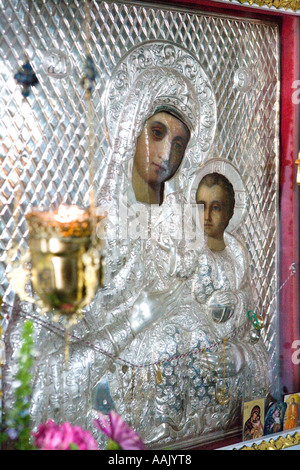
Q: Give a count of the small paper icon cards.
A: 3